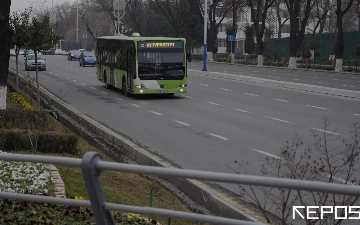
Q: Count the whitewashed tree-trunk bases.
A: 6